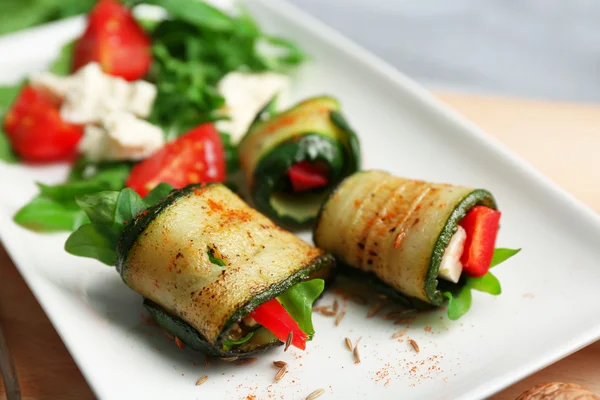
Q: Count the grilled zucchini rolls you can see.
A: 3